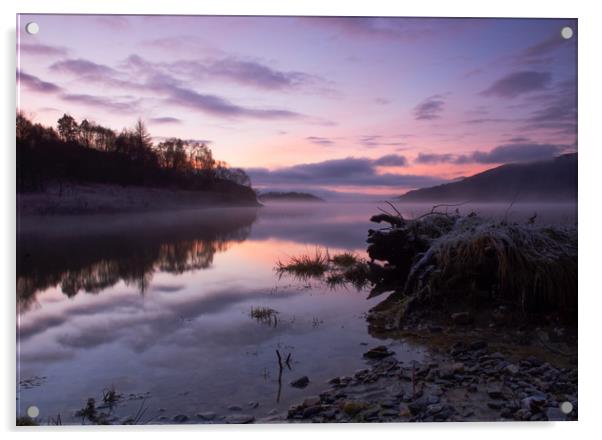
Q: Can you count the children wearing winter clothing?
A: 0